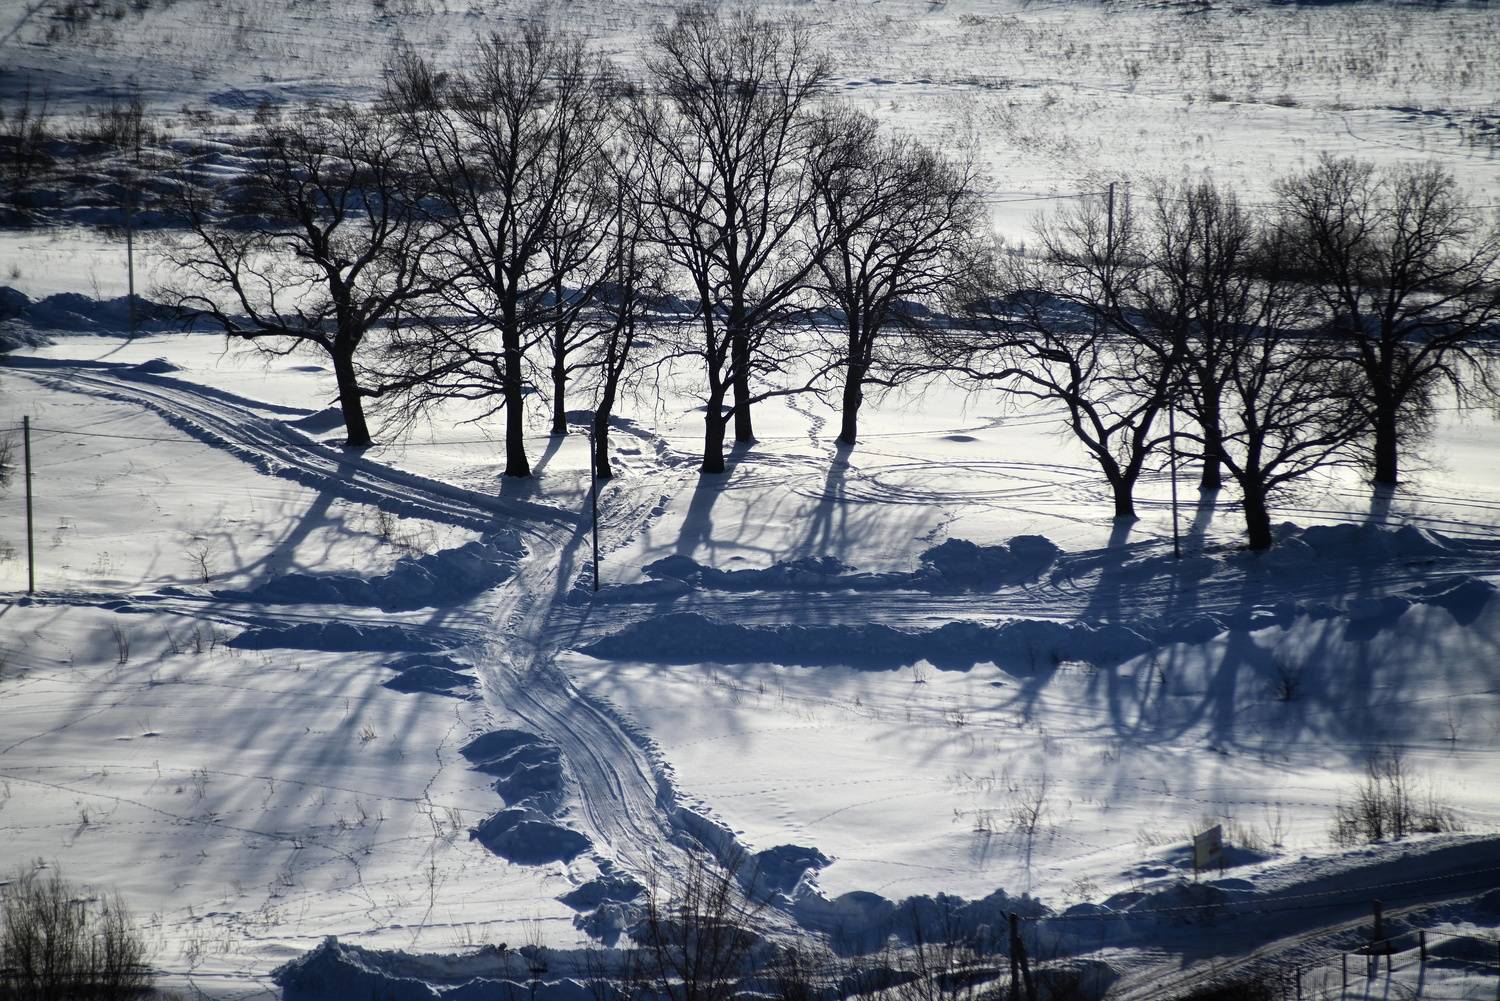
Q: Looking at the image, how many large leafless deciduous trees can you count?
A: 11